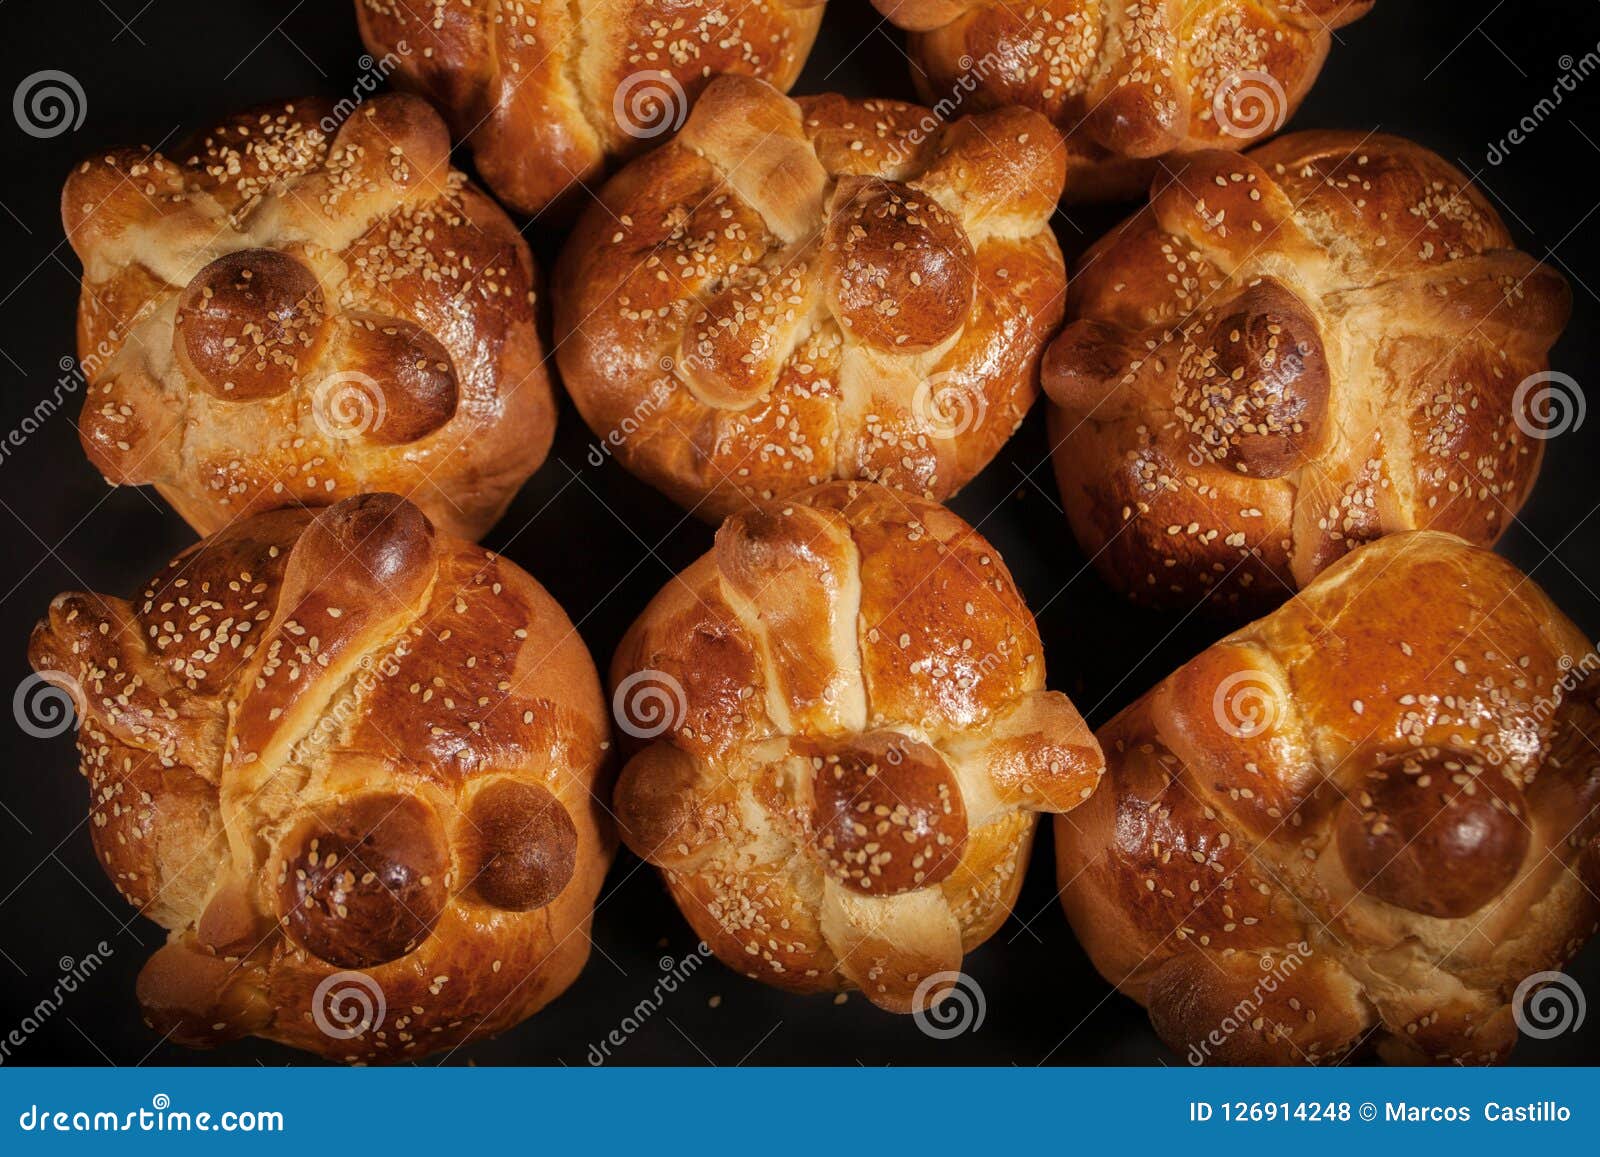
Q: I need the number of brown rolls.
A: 8